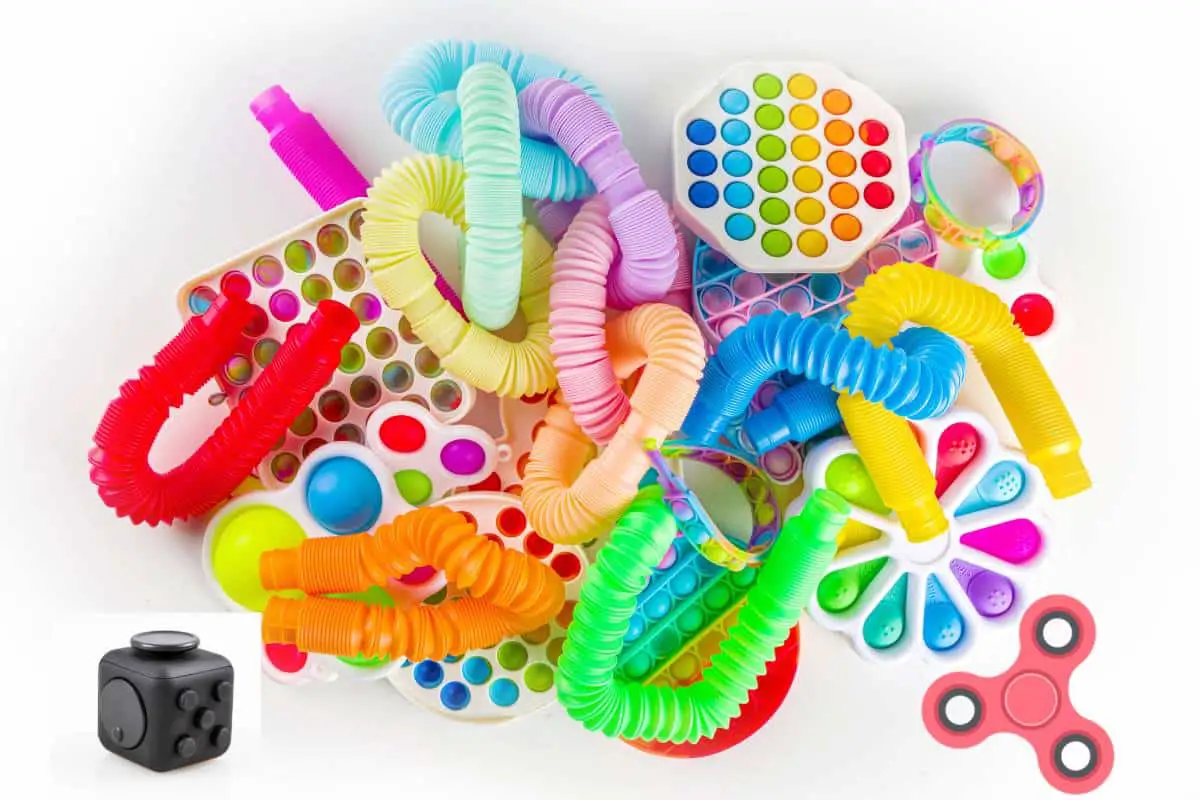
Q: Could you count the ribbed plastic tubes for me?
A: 12